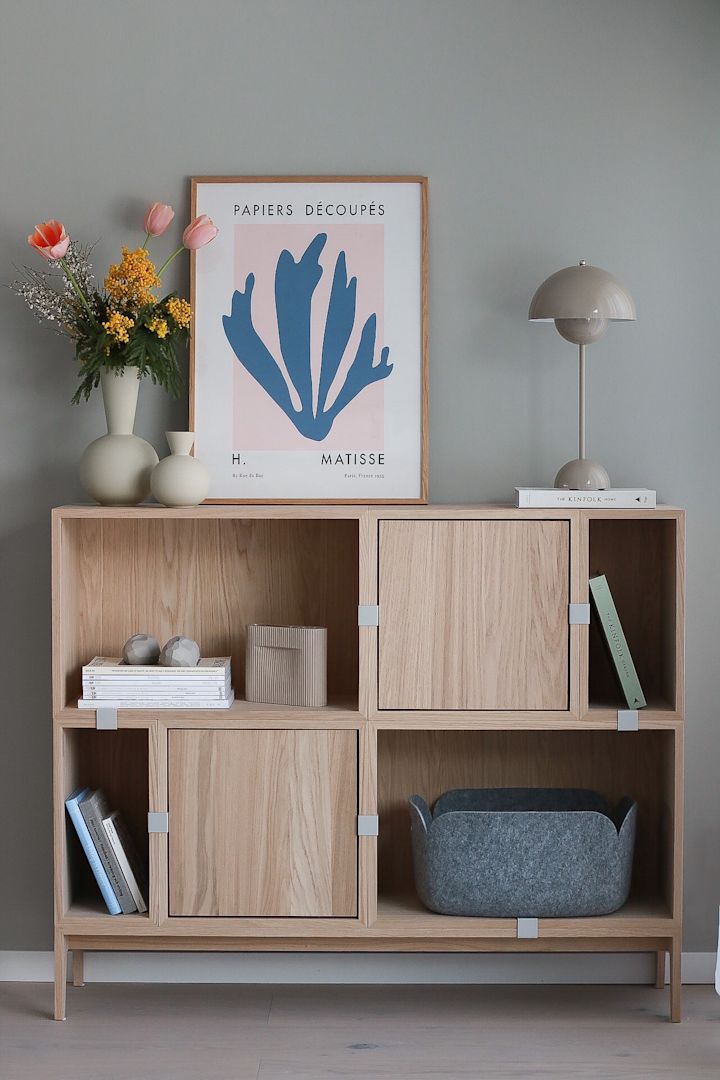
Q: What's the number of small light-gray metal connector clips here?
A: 7